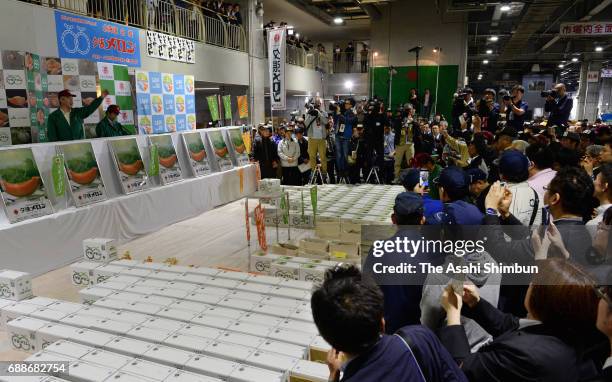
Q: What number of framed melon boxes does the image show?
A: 7